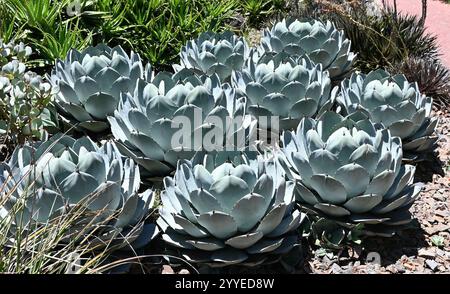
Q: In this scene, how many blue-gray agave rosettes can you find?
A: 9